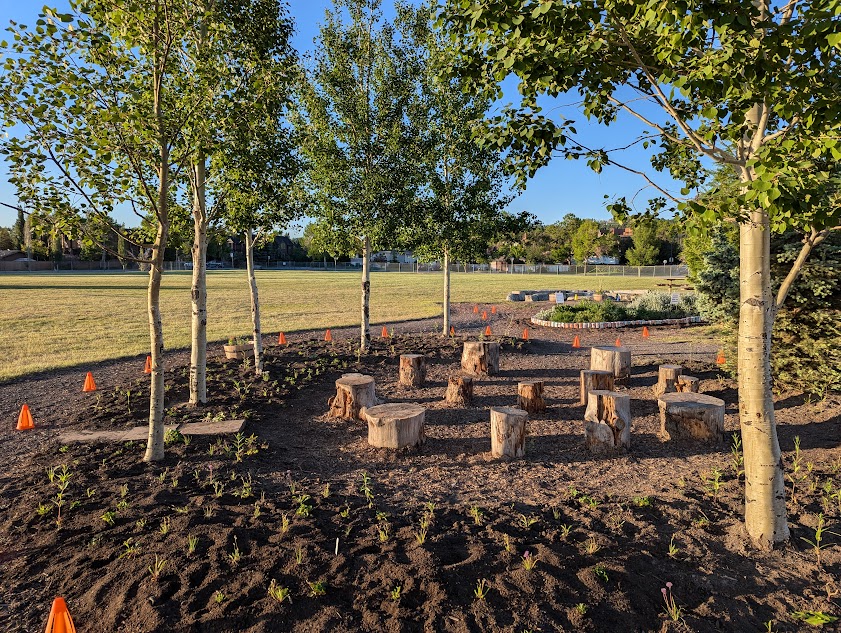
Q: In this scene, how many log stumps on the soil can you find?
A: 13